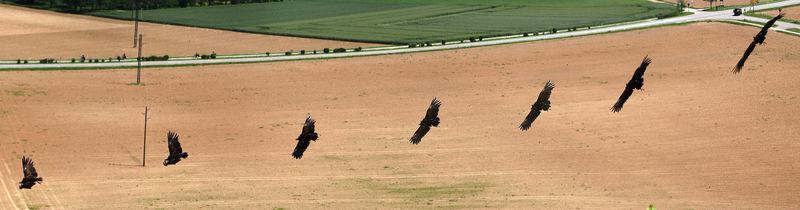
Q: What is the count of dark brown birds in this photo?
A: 7